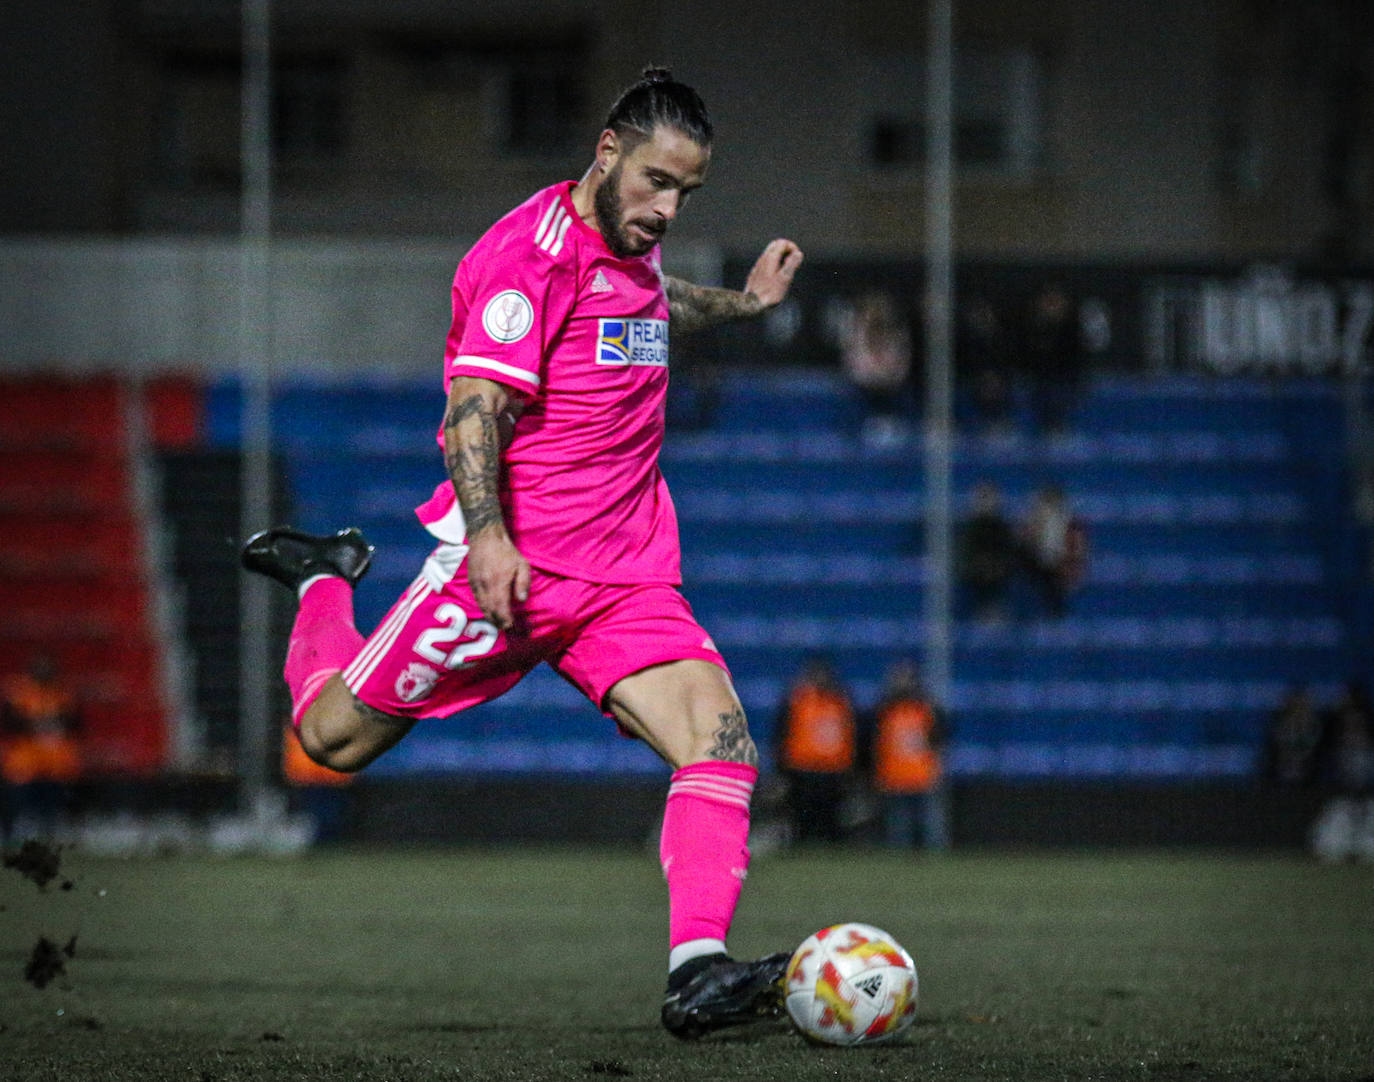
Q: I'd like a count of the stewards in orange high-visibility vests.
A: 4